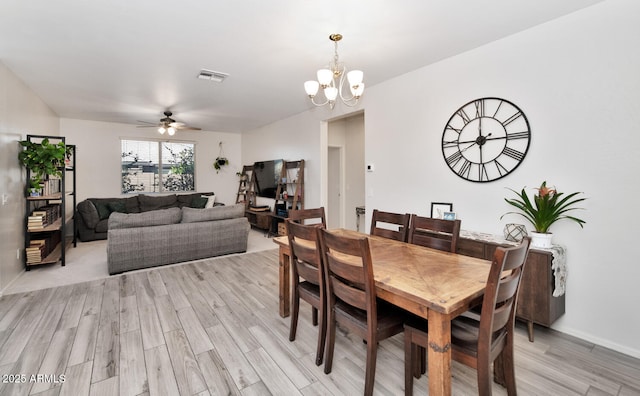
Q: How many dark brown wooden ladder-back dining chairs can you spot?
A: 6